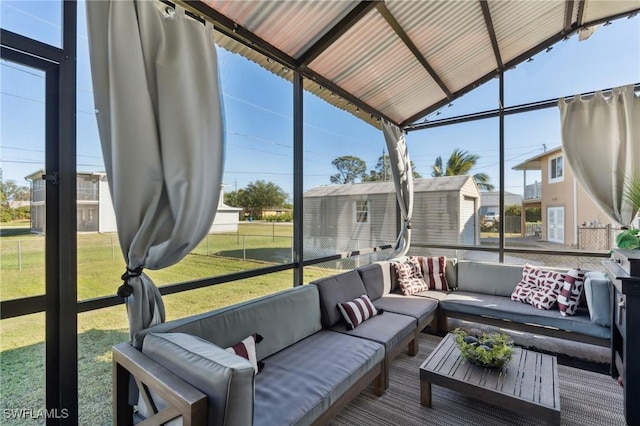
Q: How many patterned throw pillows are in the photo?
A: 6